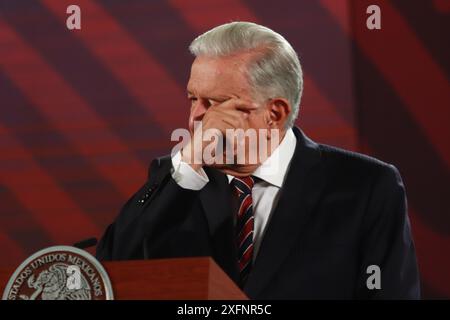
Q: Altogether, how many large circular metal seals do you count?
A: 1